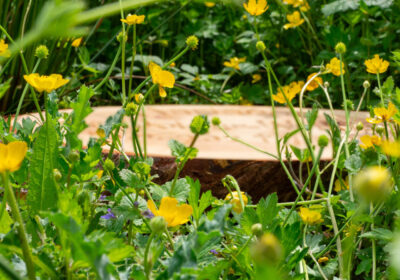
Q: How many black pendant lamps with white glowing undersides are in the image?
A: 0